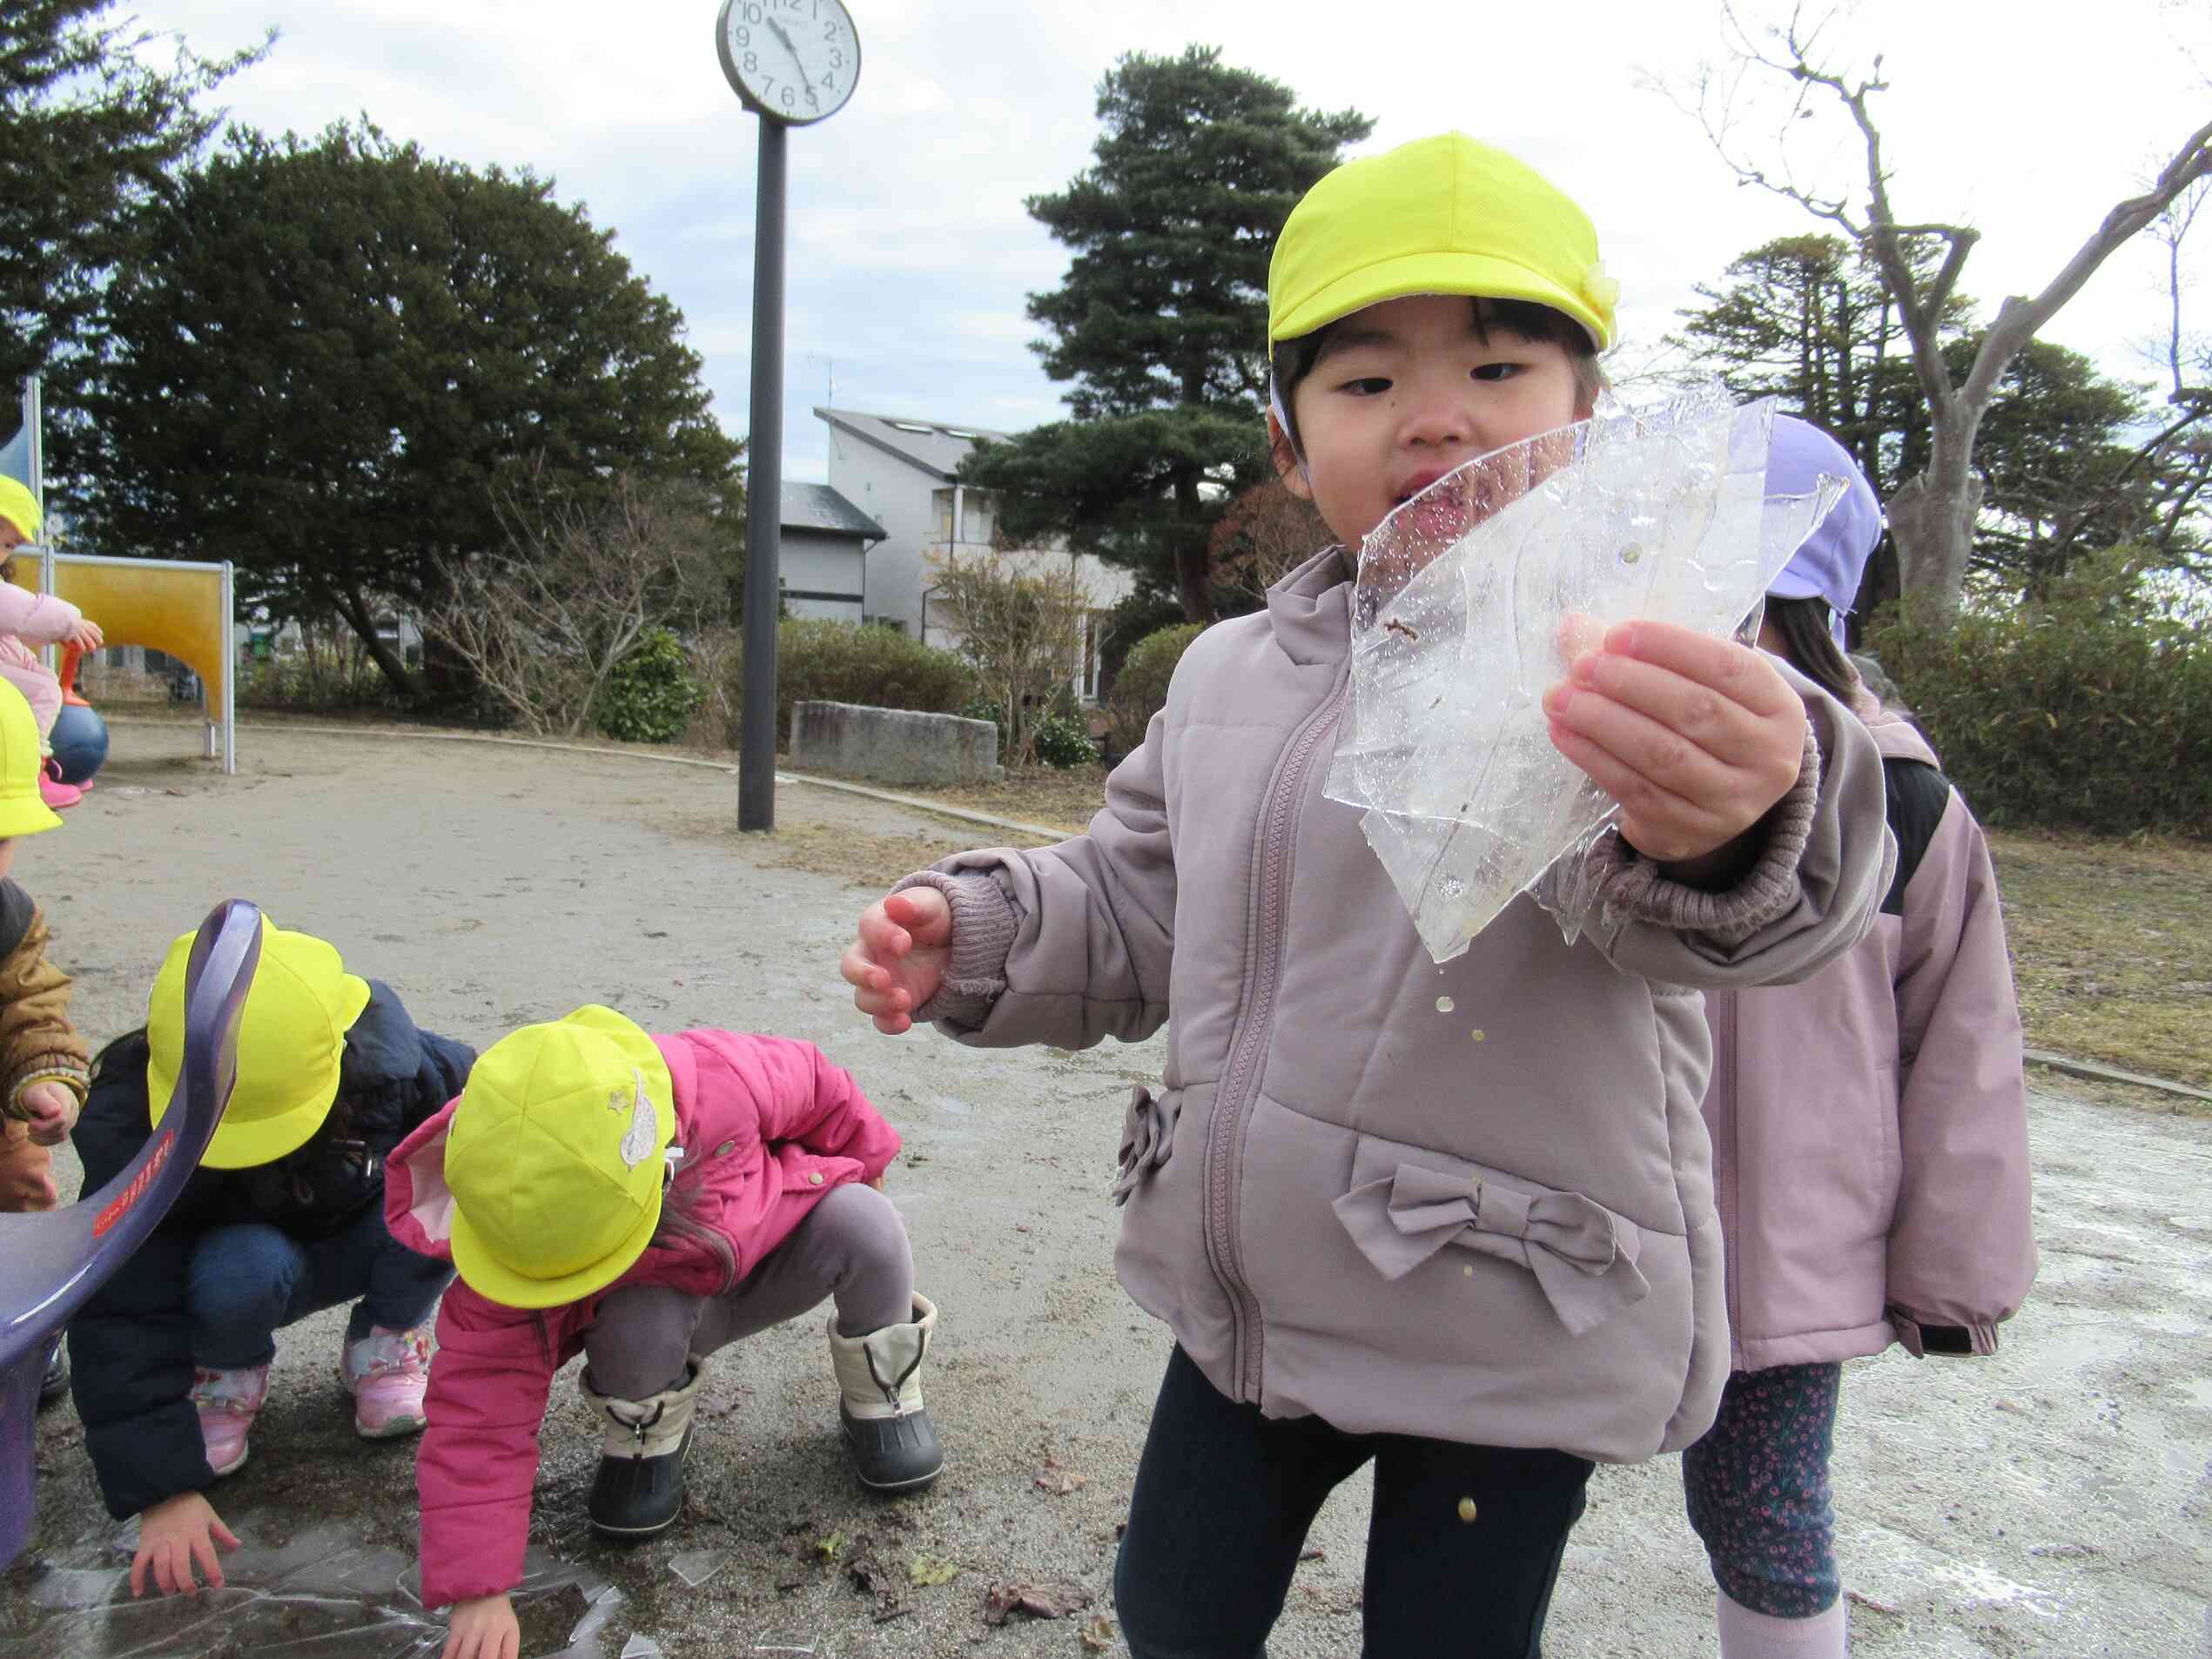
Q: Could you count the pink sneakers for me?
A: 2